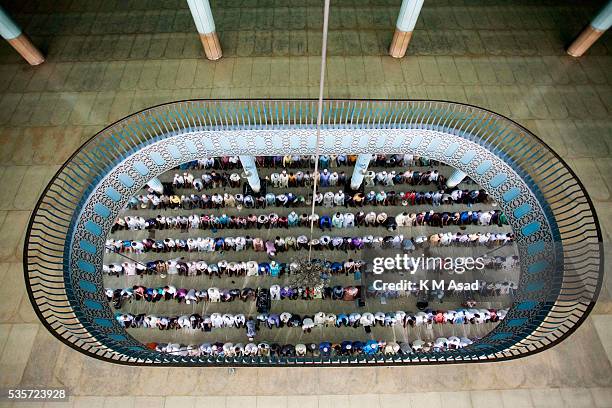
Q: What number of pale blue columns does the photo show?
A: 8